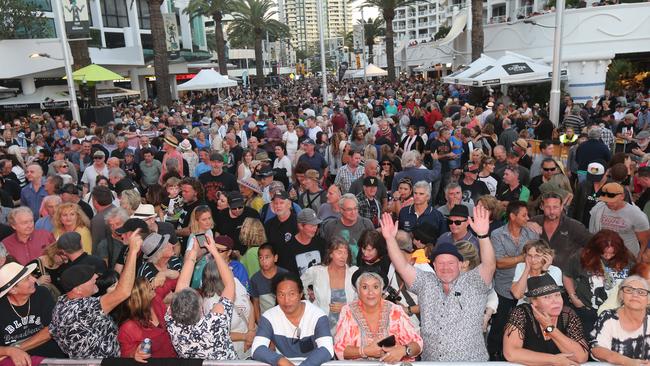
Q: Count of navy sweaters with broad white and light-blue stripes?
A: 1